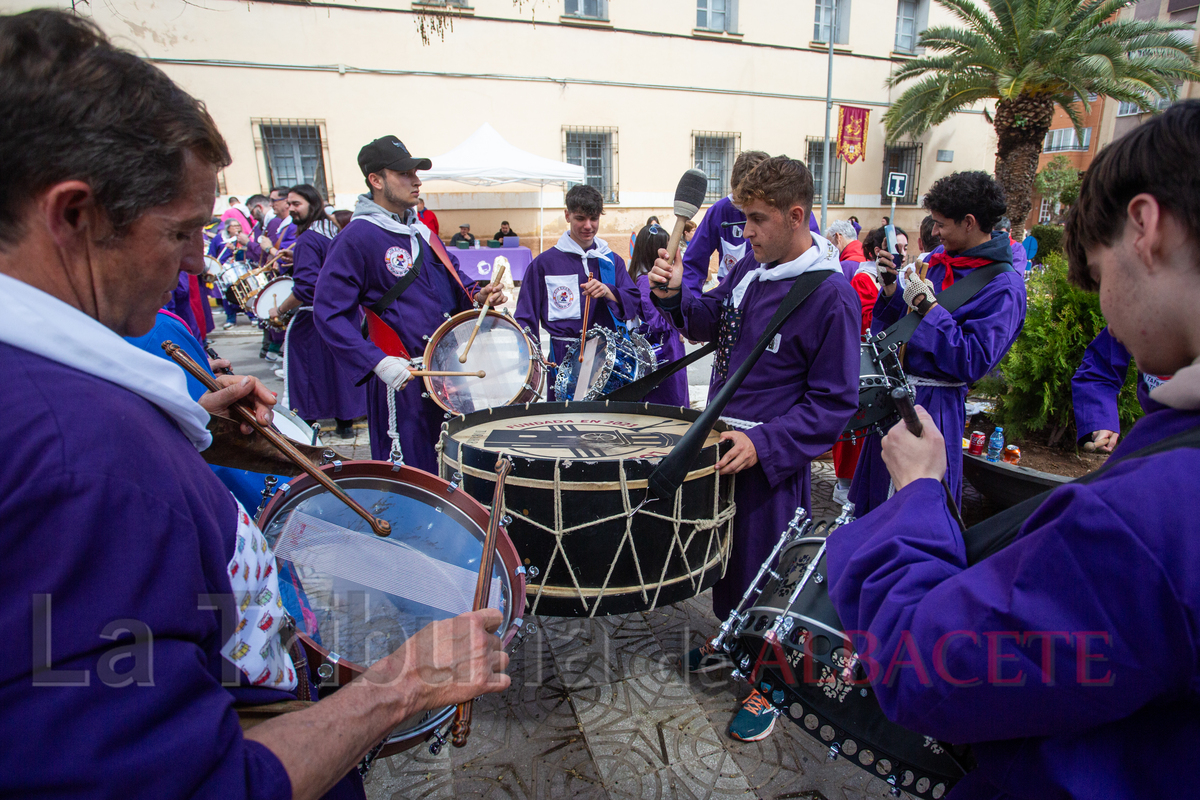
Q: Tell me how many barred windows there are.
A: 5